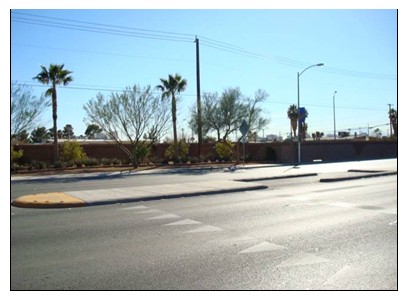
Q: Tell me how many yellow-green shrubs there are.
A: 4